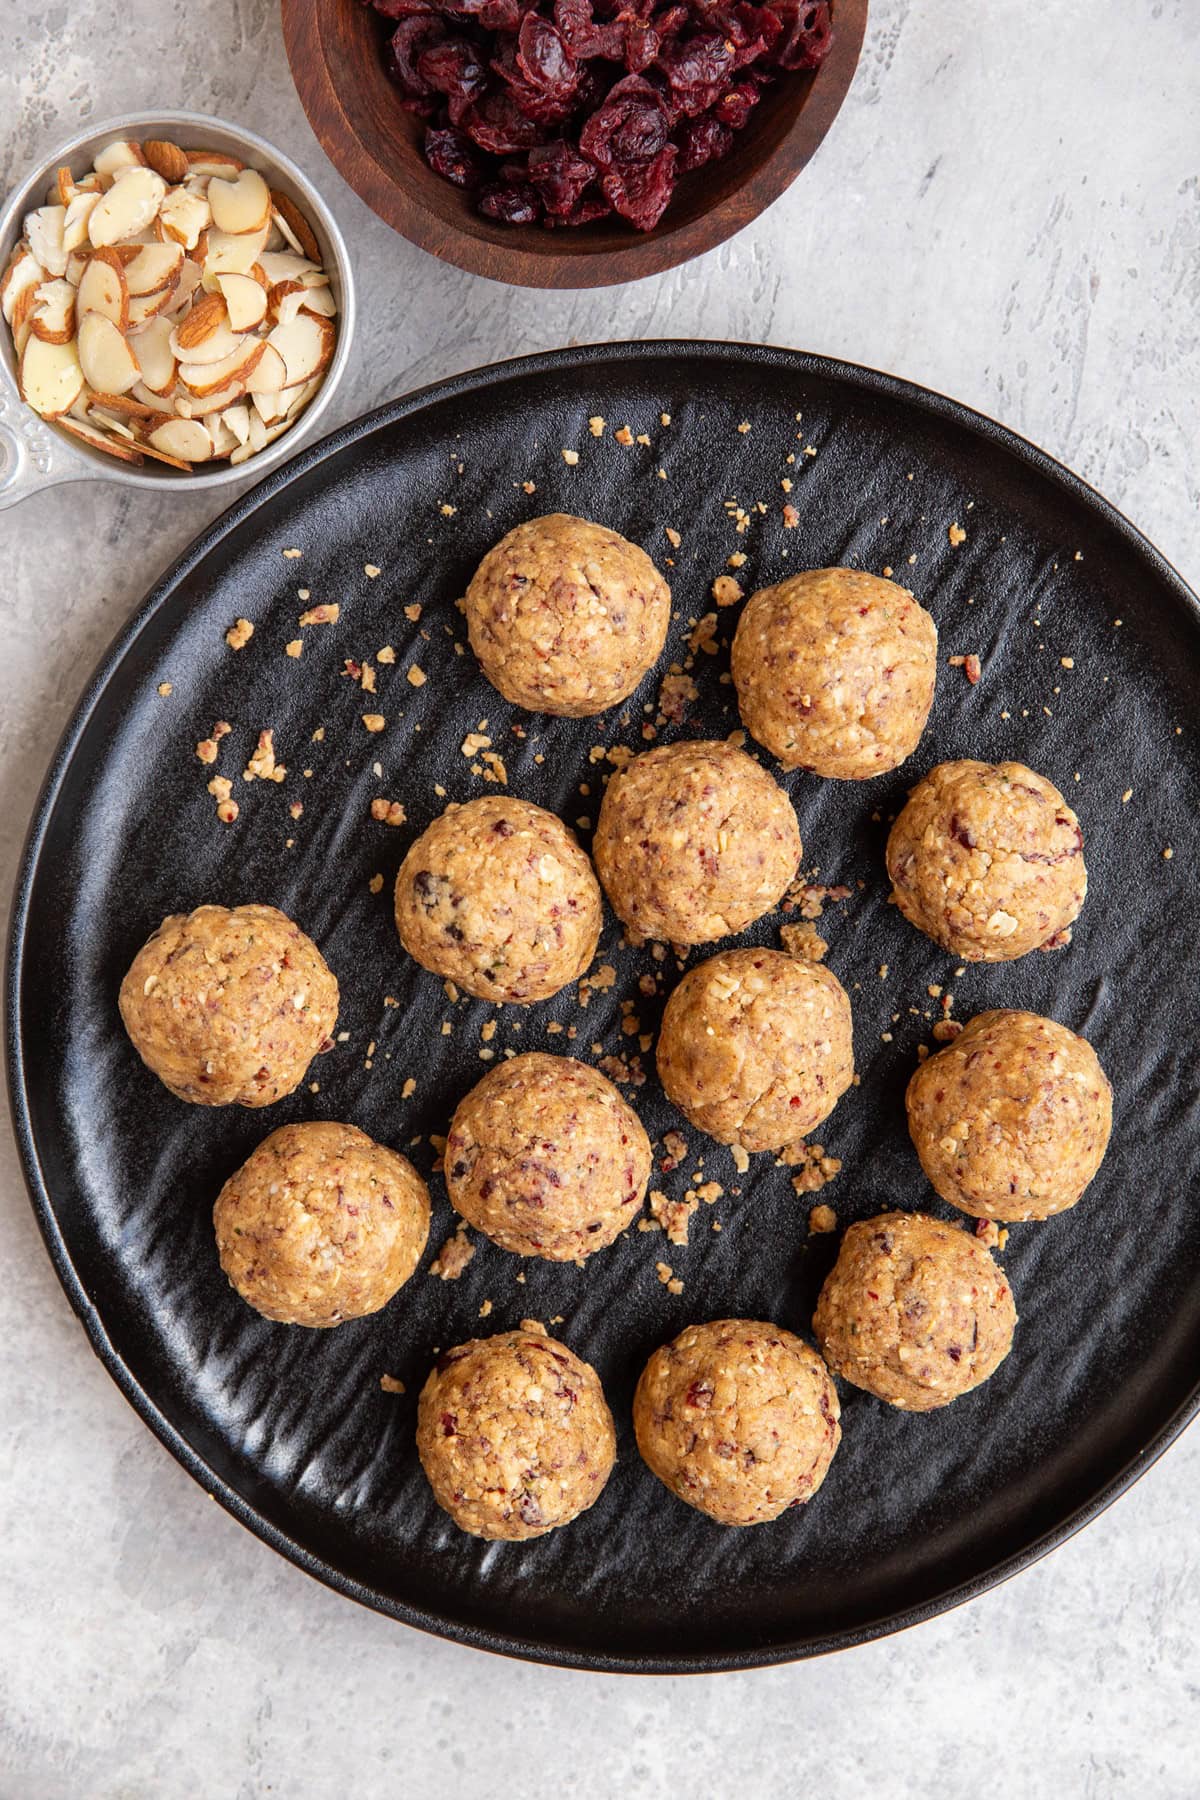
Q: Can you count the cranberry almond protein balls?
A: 13